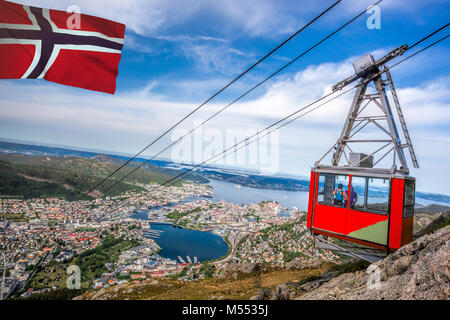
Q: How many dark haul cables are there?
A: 4